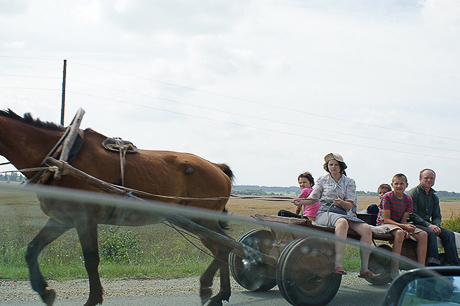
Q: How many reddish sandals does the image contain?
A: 2